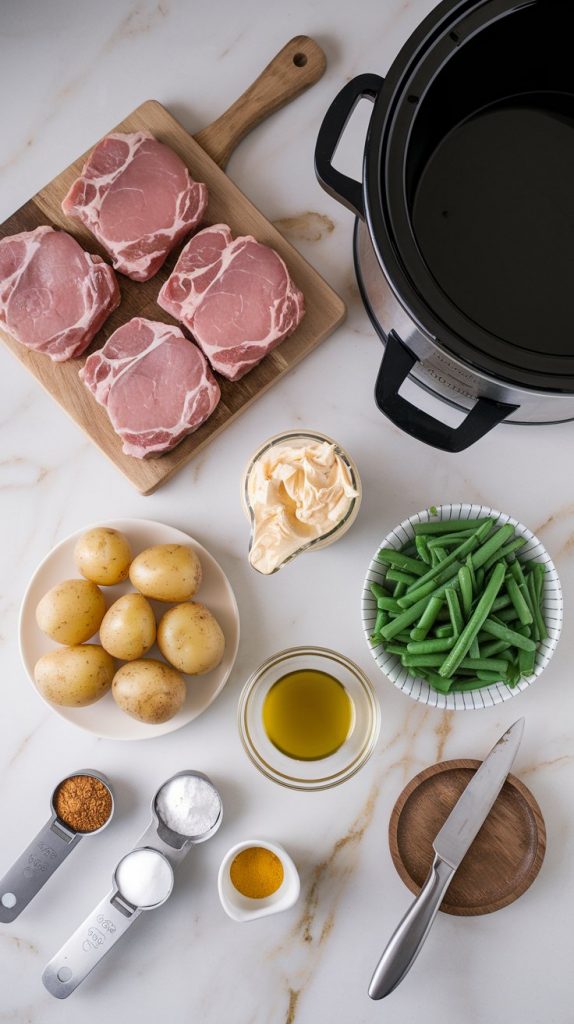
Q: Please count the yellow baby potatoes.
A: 7